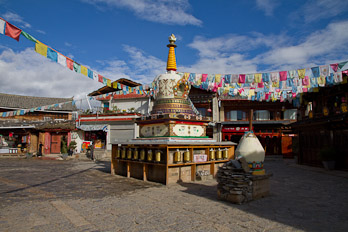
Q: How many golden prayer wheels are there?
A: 12